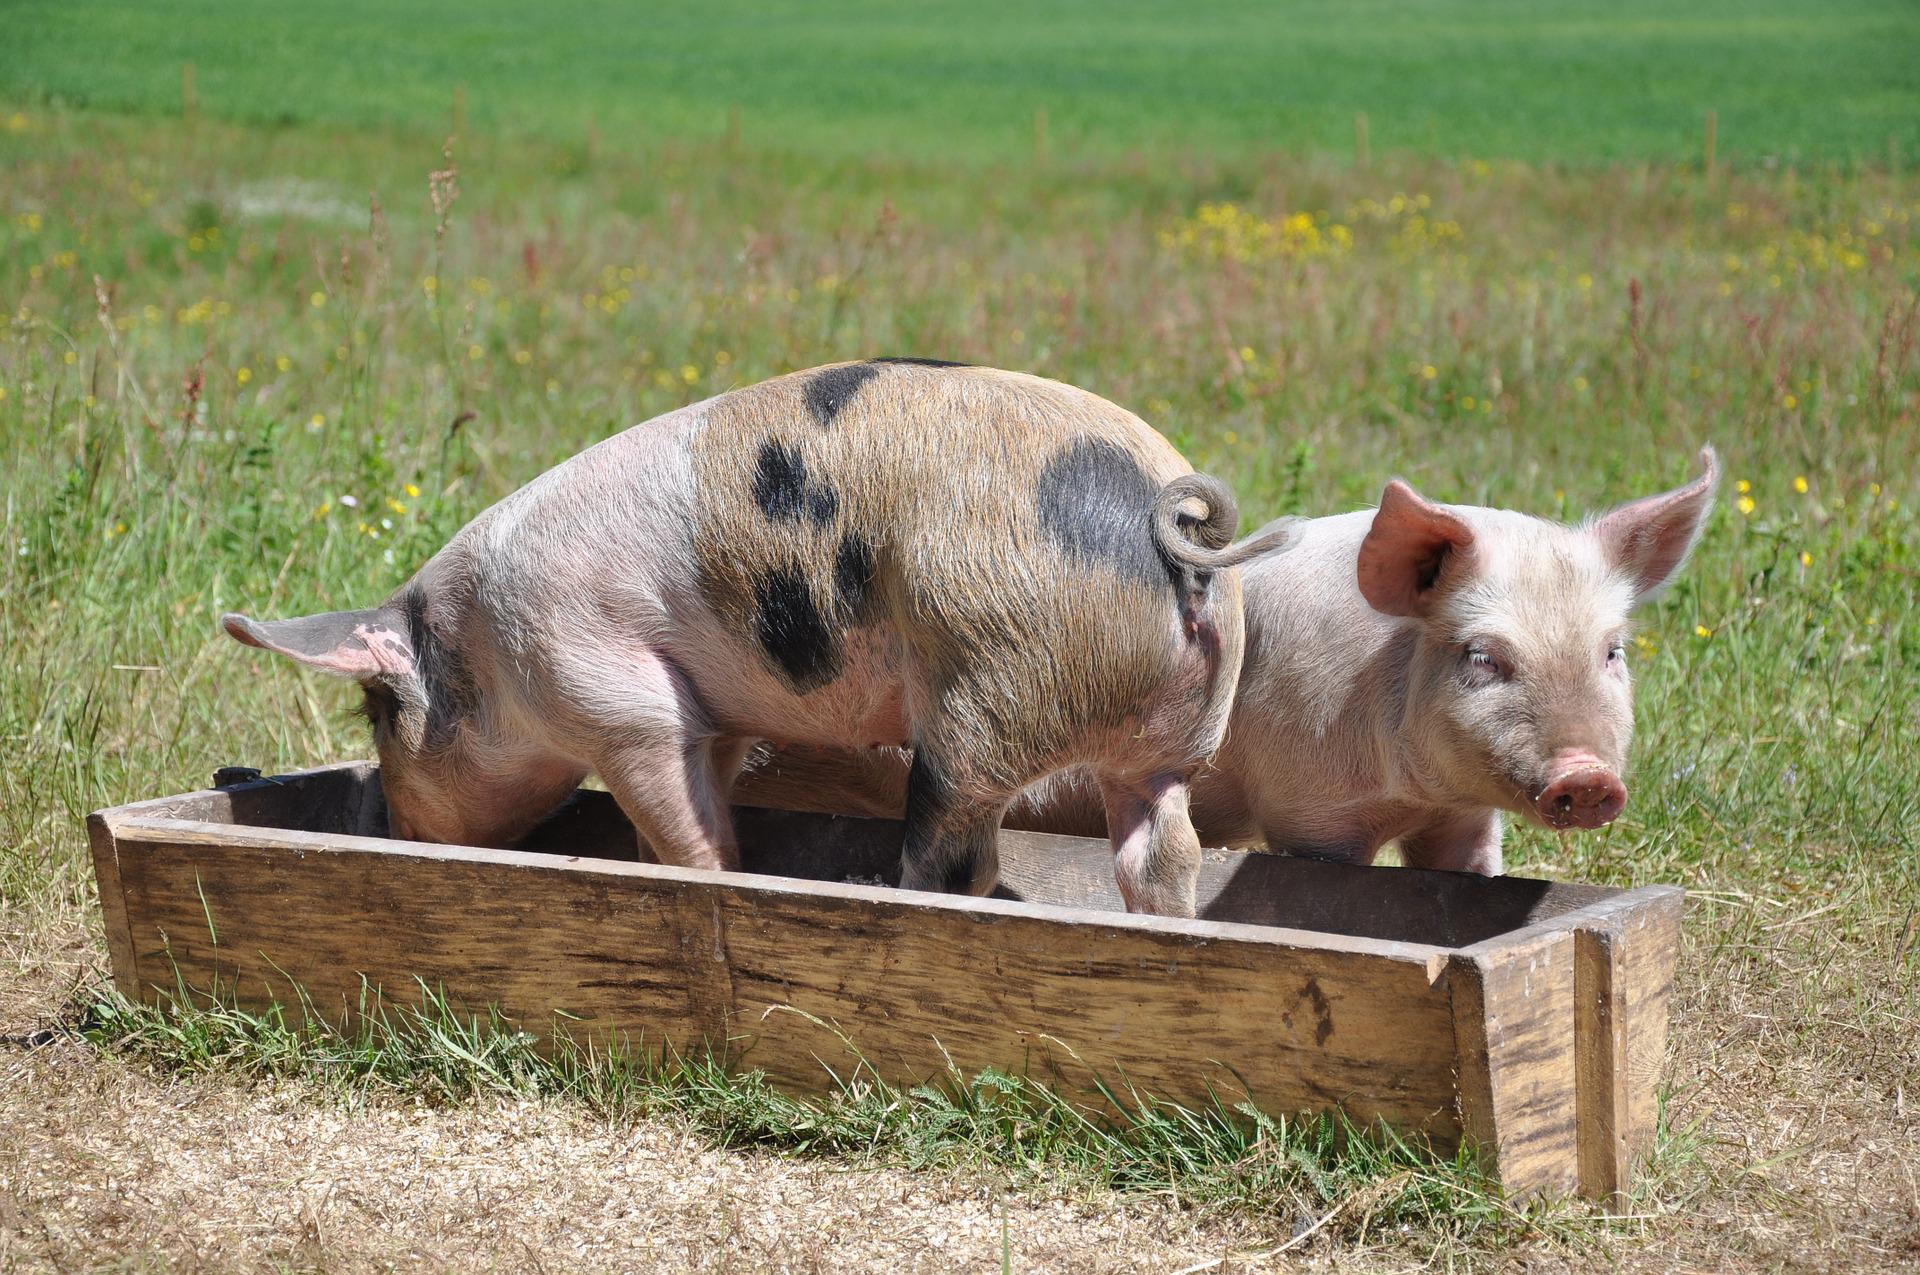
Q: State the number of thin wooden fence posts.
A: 6